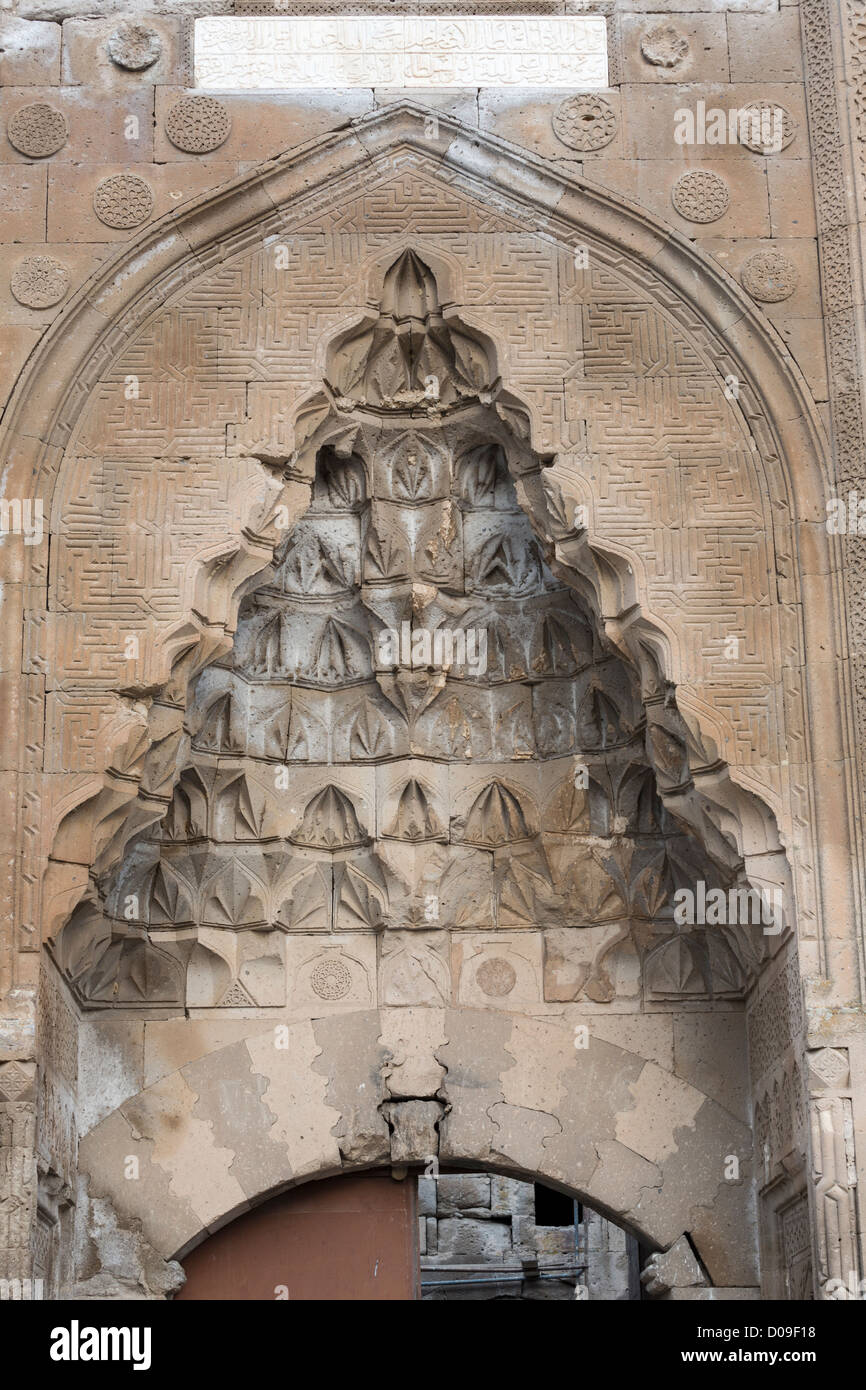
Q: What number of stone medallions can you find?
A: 12